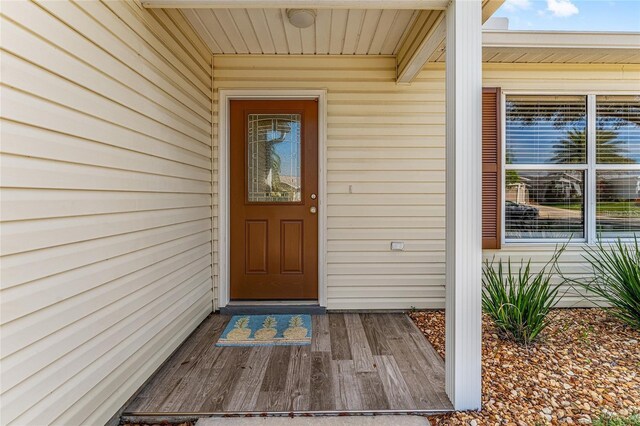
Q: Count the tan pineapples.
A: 3